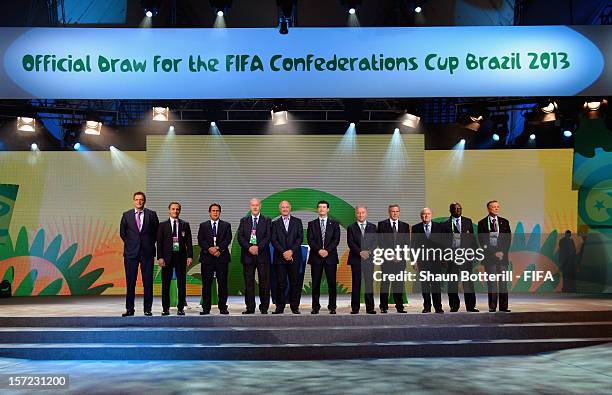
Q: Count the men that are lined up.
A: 11